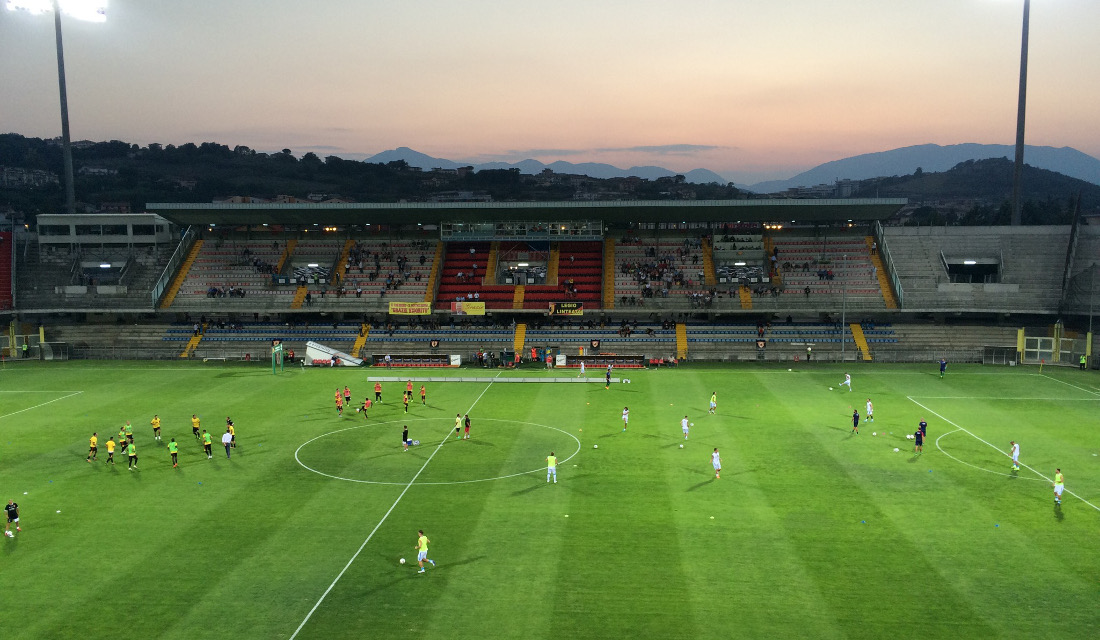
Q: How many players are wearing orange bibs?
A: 8